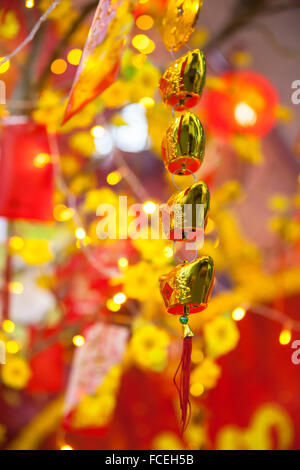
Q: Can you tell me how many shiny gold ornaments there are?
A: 5